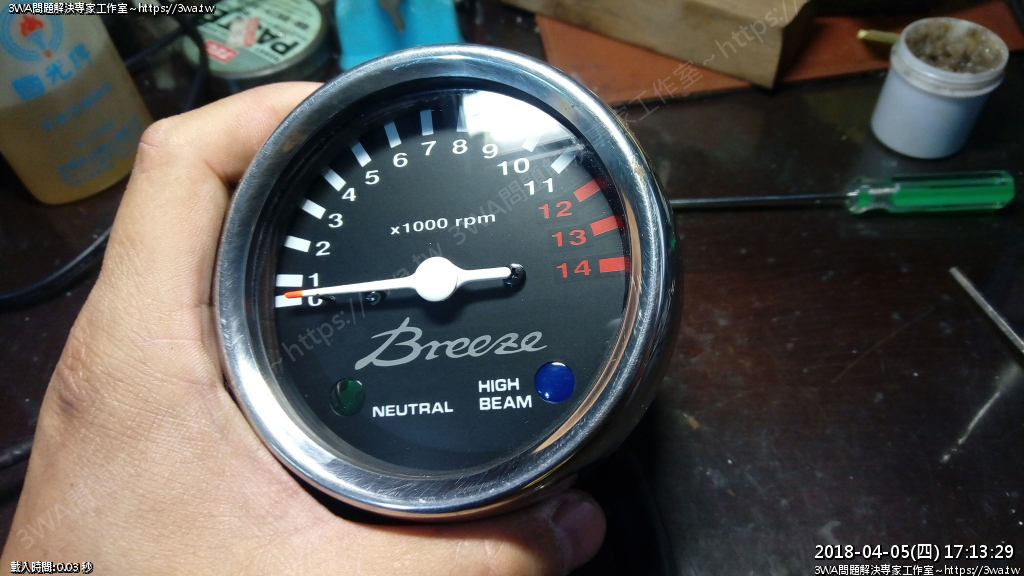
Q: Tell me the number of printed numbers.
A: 15